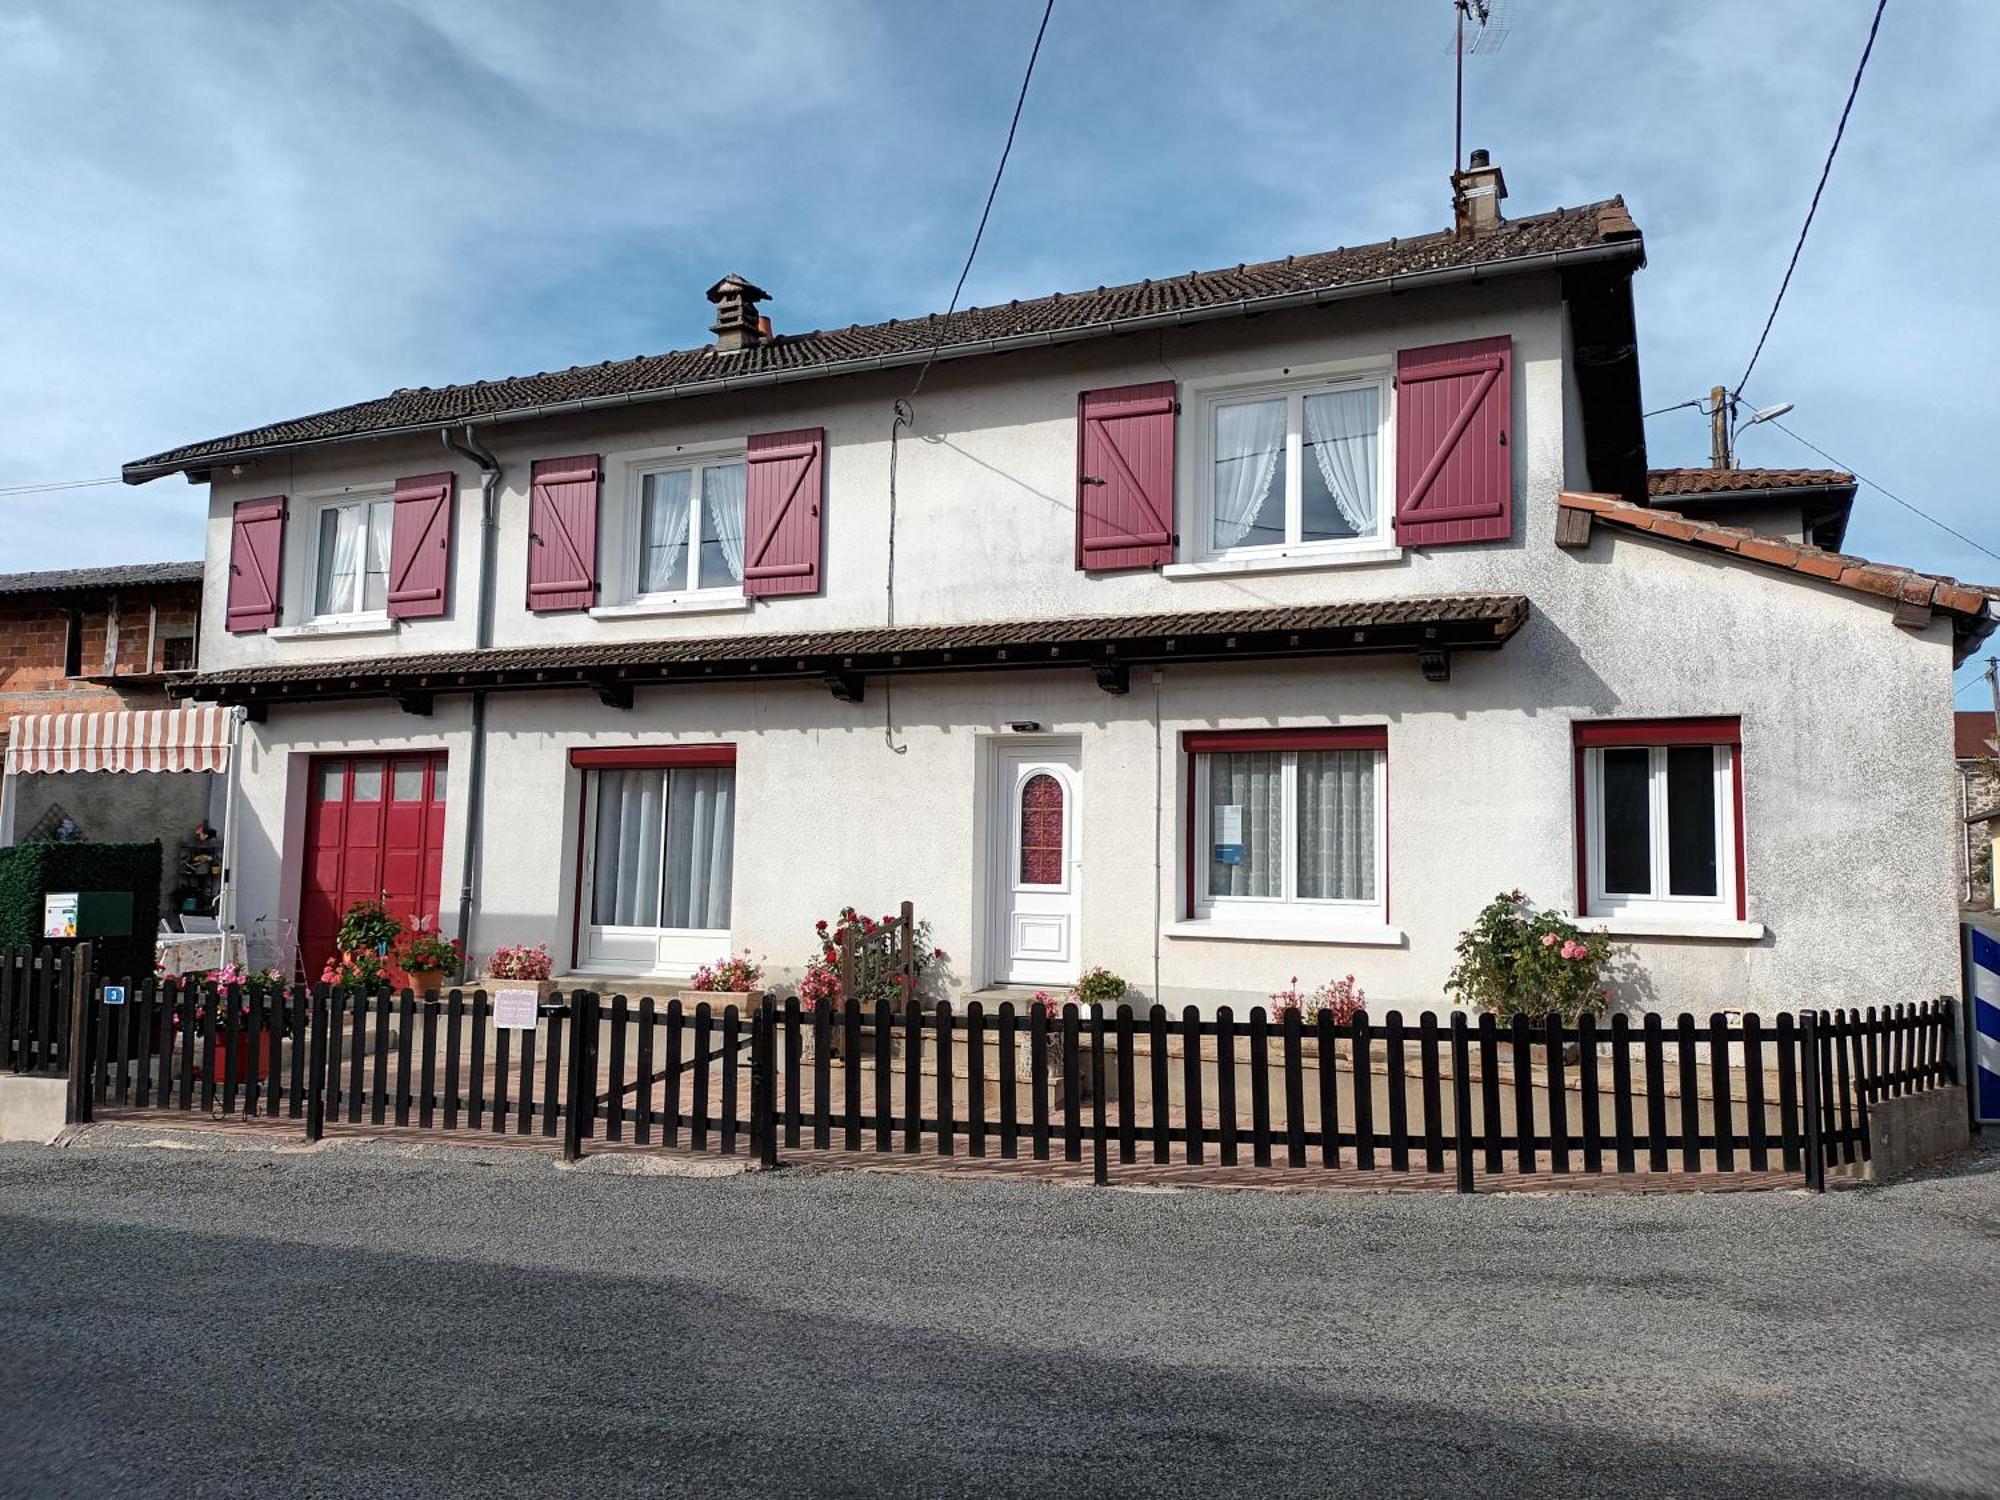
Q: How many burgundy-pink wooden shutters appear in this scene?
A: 6